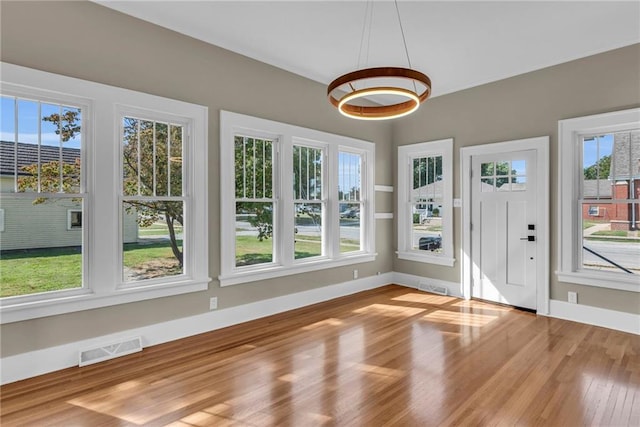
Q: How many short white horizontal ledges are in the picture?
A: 2